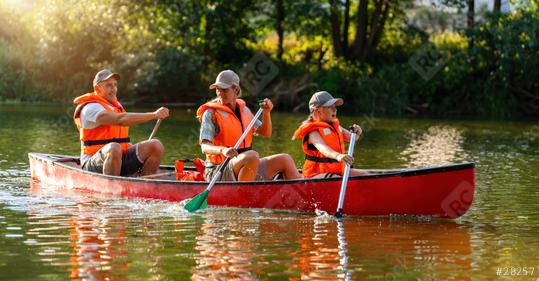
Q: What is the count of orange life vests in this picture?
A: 3